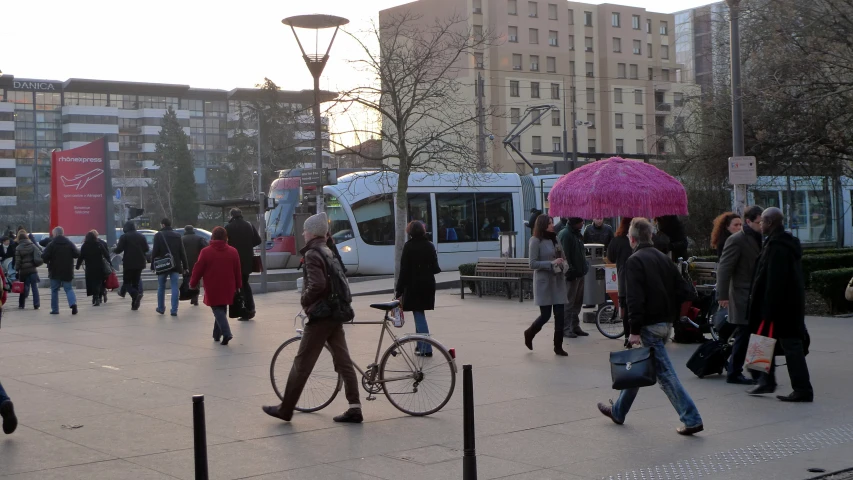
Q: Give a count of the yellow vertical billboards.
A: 0